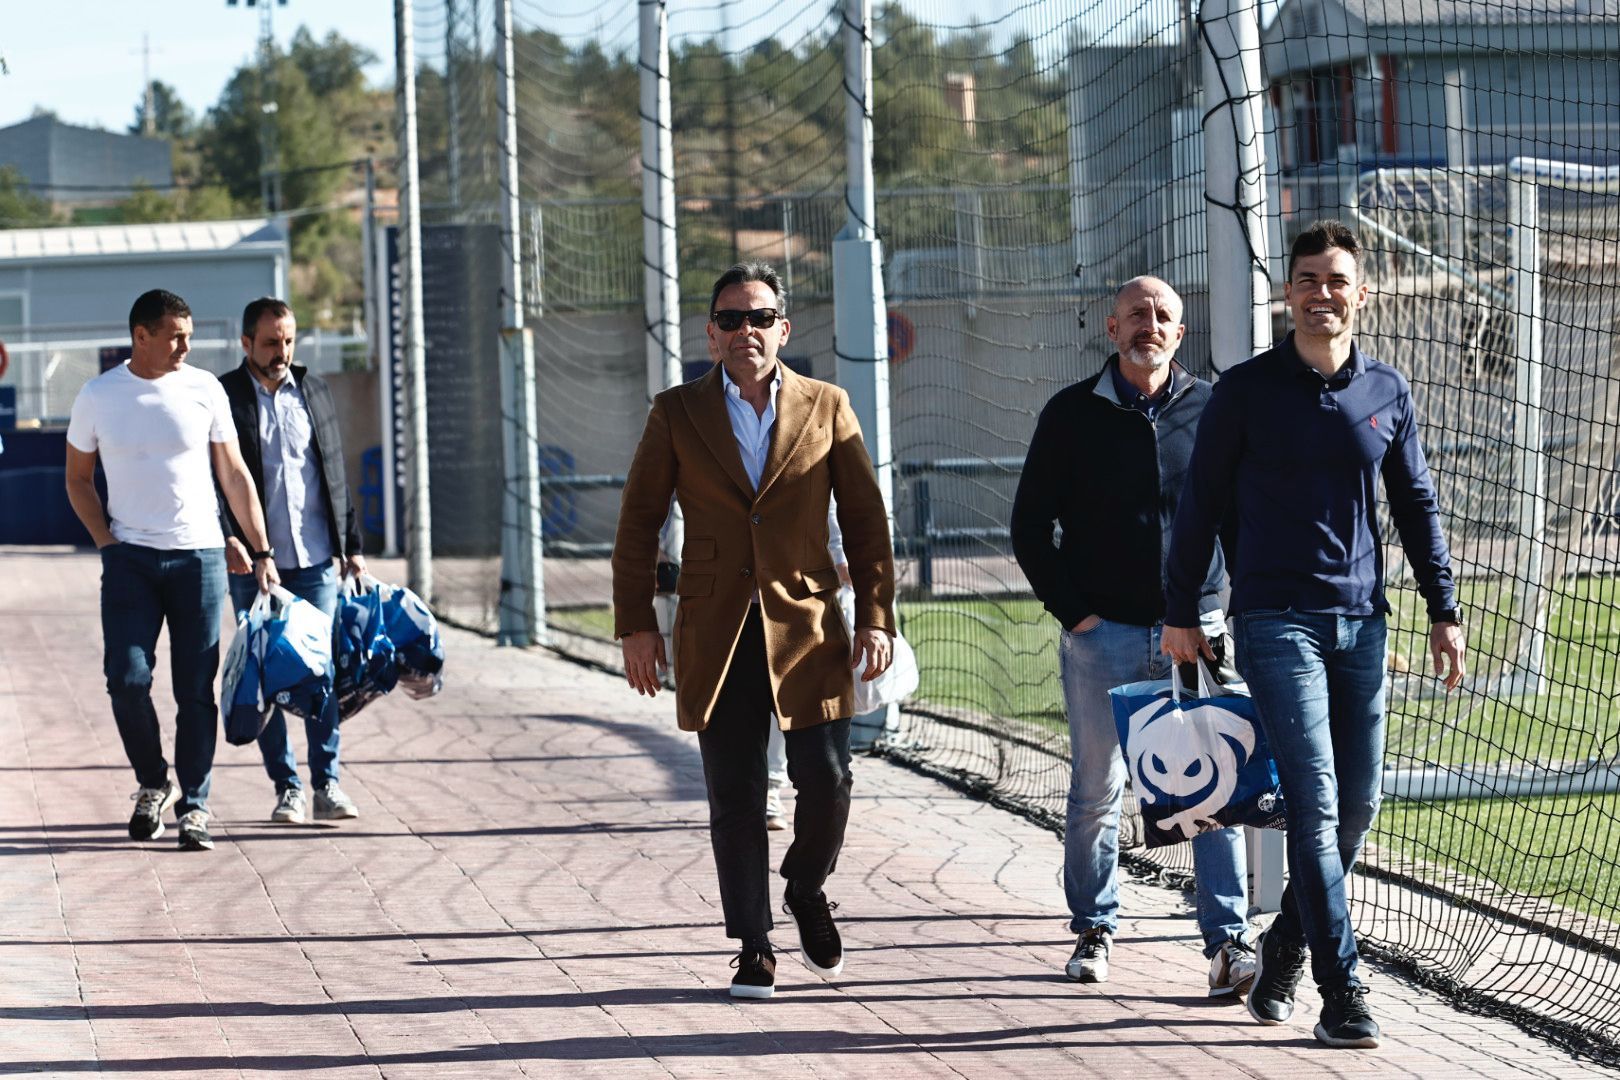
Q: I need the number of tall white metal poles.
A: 5